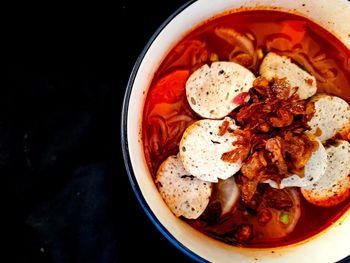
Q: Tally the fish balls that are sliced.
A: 7